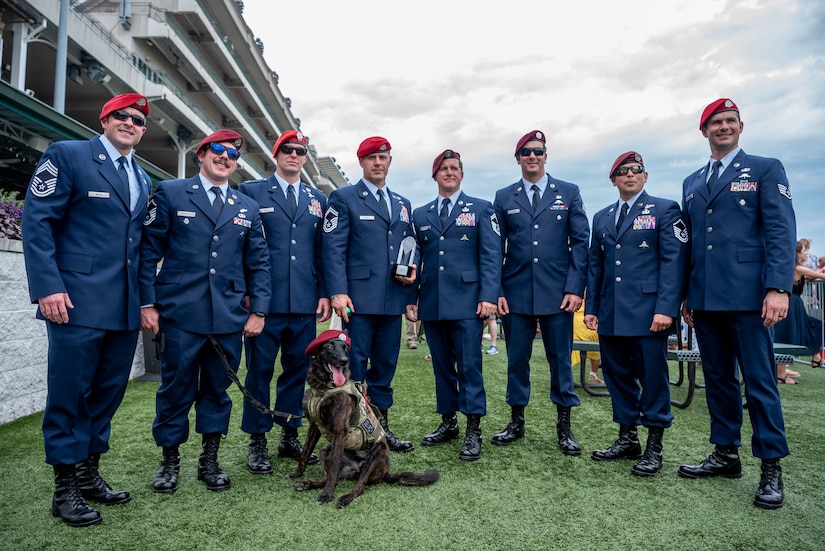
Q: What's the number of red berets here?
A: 9